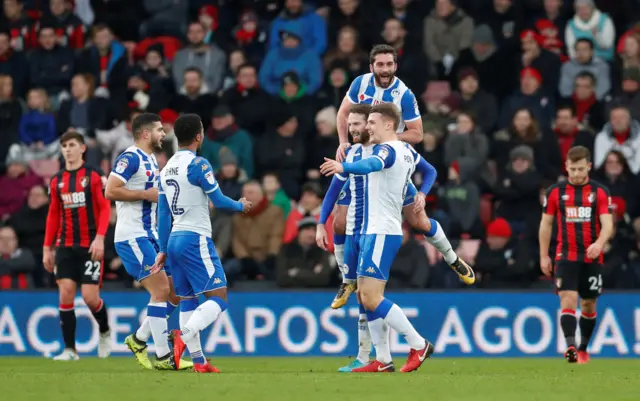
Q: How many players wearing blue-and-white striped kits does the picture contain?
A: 5